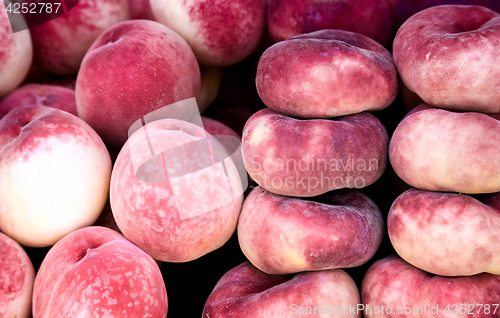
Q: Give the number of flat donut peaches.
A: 8